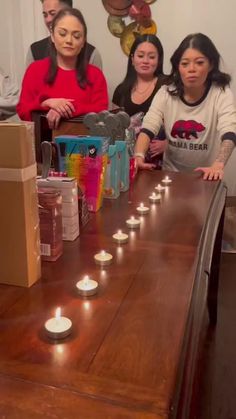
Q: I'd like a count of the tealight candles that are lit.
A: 9